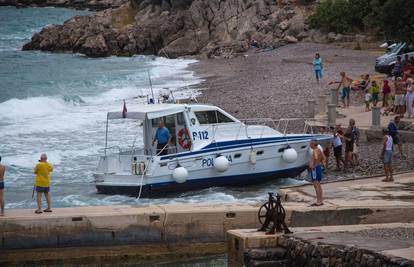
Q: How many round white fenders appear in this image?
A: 3